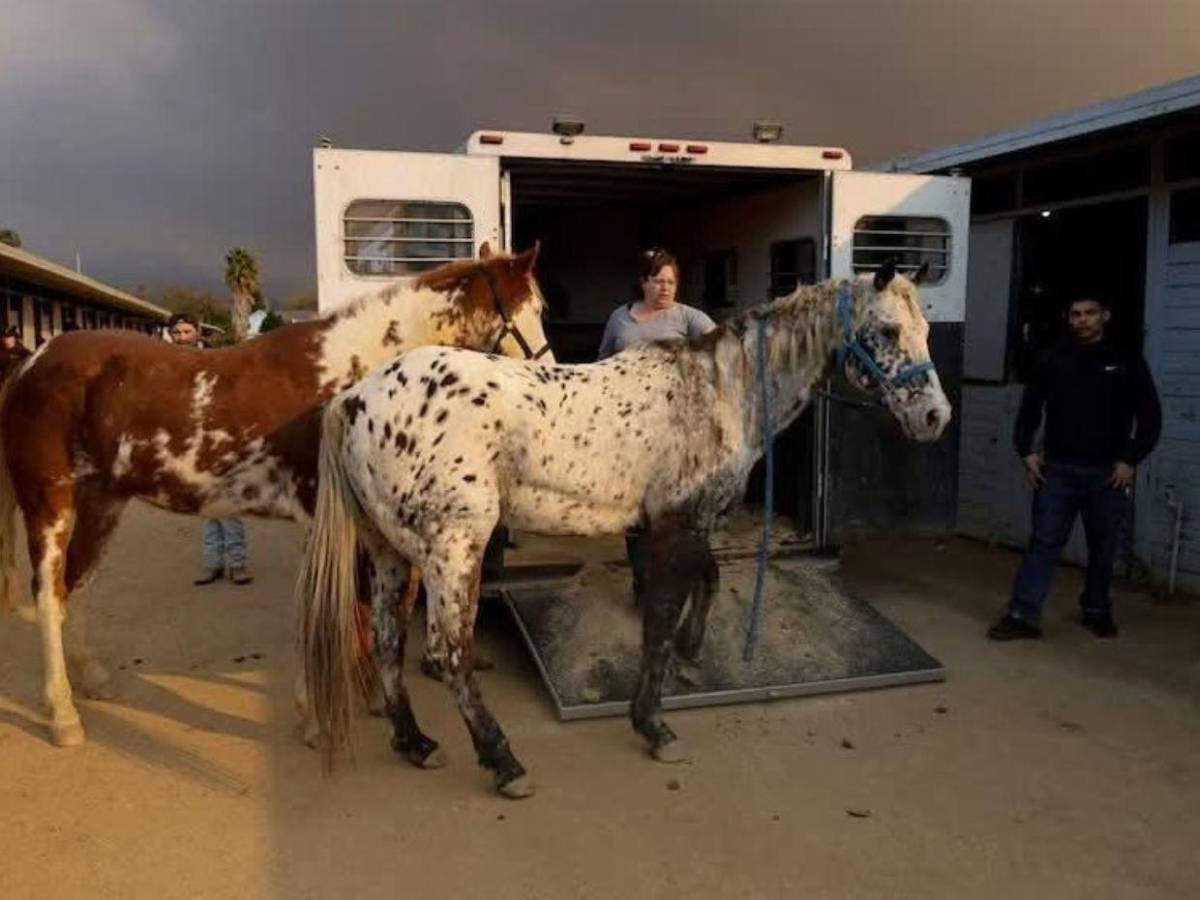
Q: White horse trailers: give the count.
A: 1